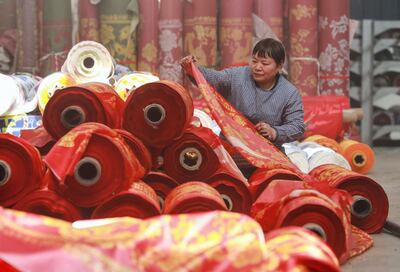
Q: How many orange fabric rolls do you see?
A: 2